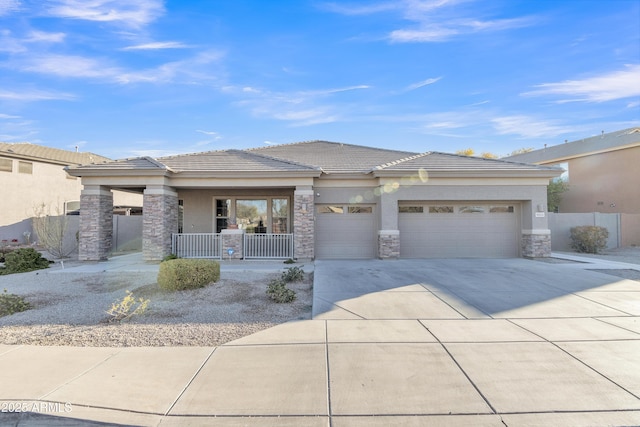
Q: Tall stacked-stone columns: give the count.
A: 3